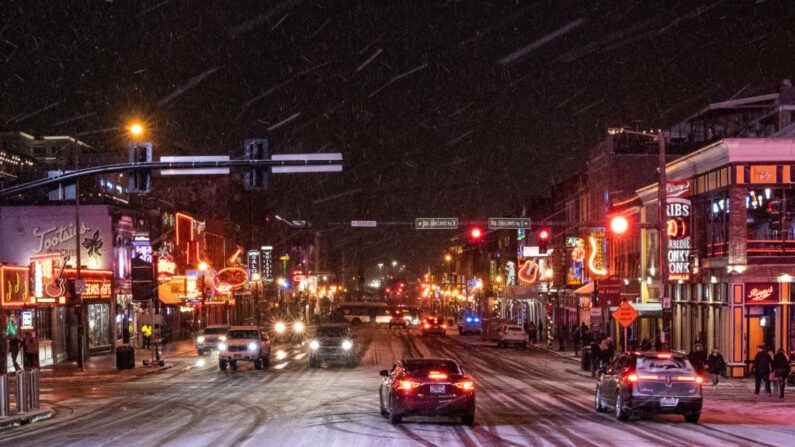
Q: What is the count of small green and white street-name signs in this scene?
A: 2